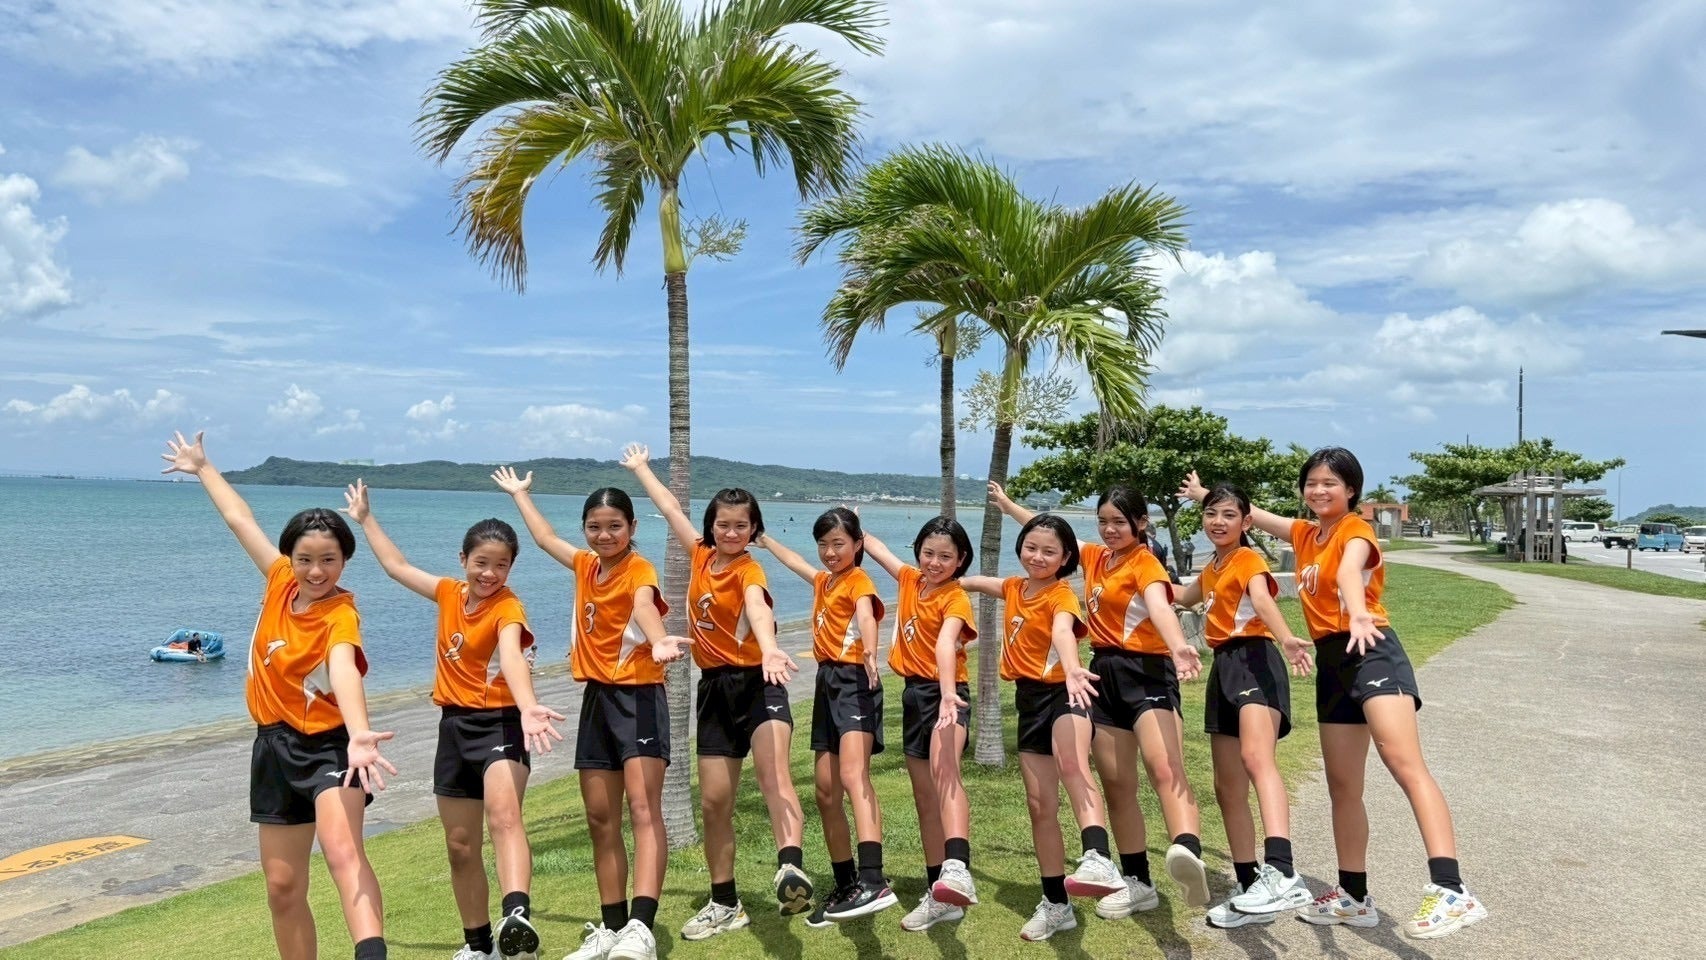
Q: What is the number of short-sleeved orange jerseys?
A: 10